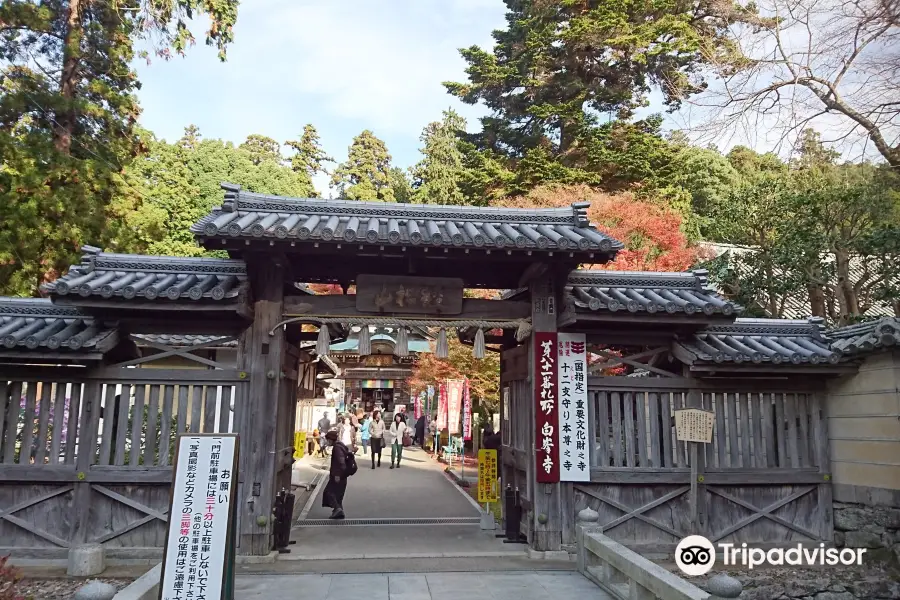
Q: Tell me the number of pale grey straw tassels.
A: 5